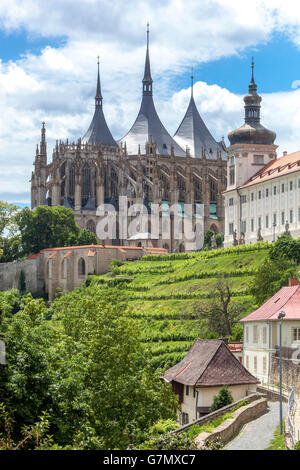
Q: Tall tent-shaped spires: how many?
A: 3